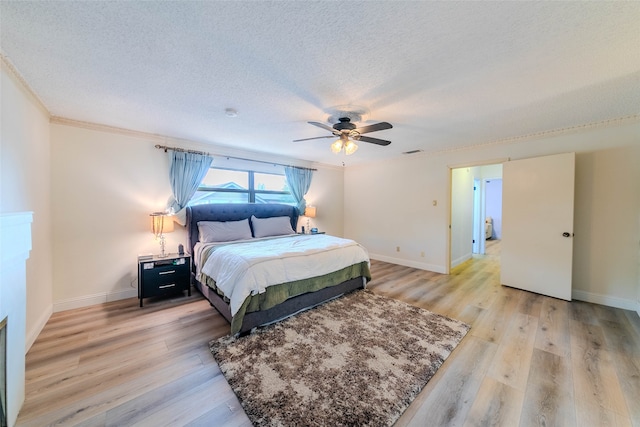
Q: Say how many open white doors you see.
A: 1